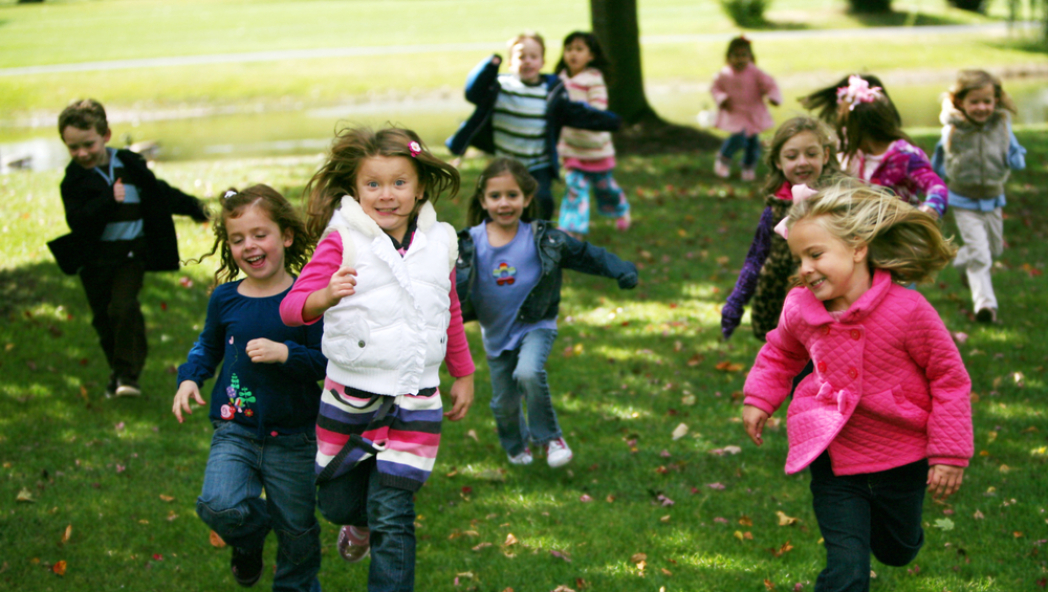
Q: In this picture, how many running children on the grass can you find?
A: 11